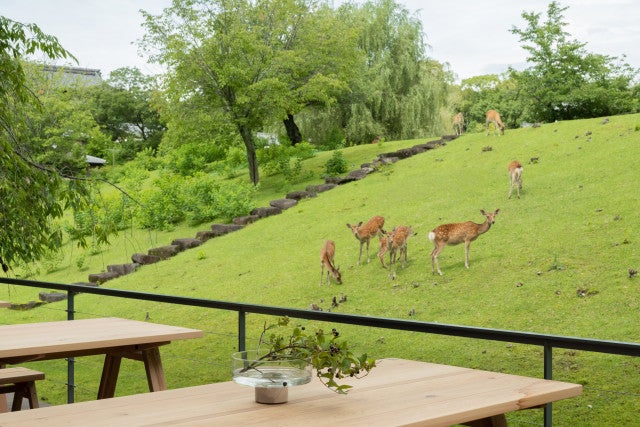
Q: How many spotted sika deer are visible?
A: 8